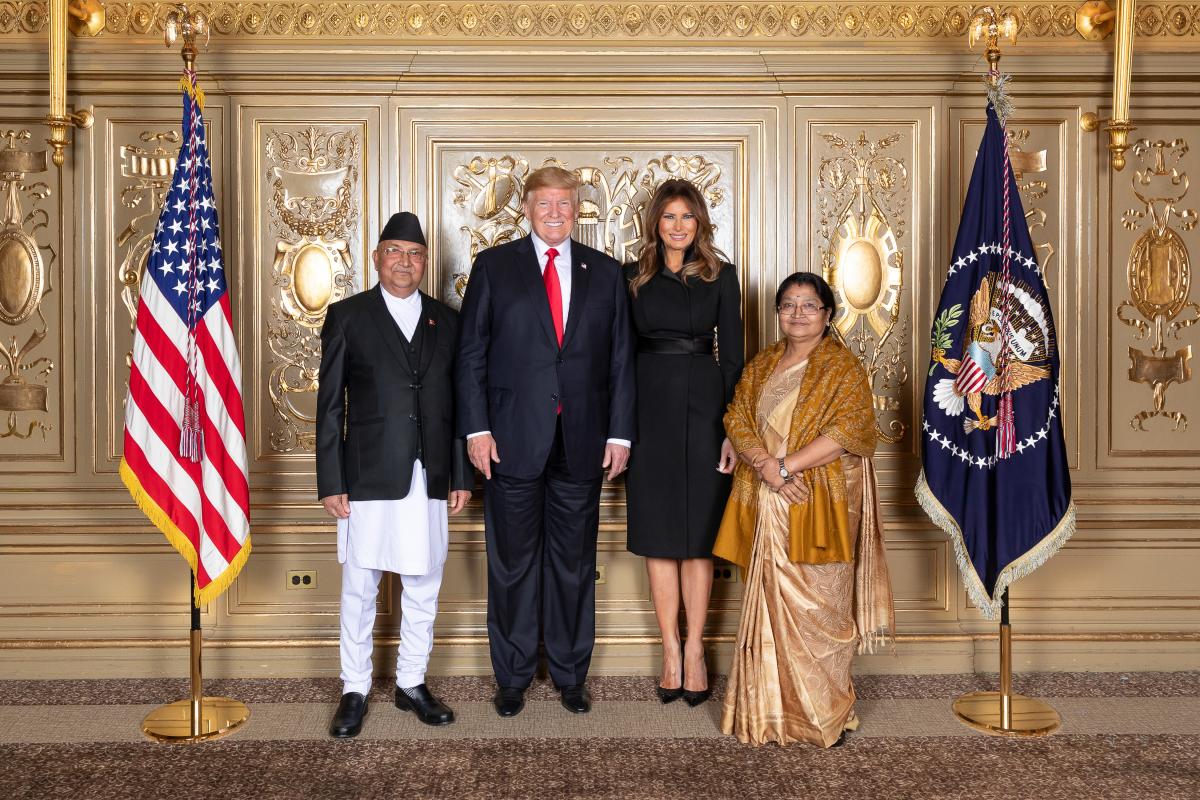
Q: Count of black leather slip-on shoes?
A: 2